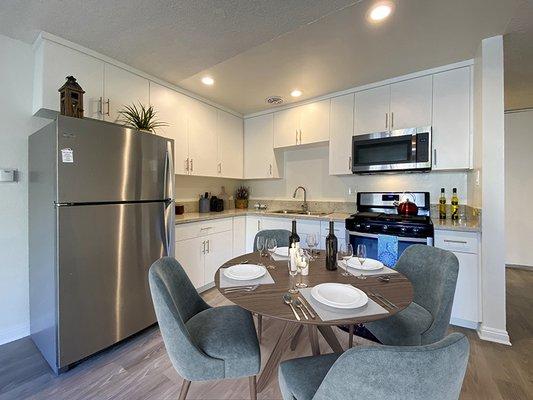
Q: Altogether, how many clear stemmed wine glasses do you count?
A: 8